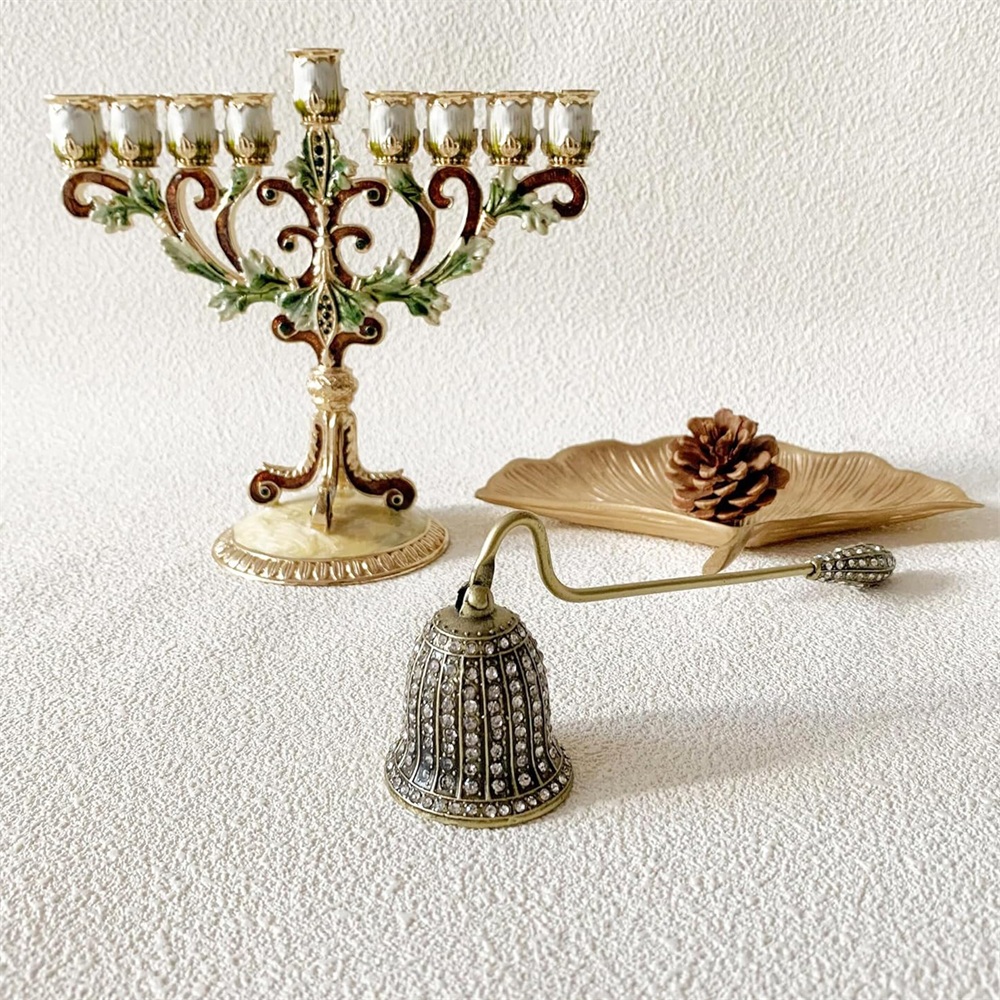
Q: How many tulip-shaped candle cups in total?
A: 9